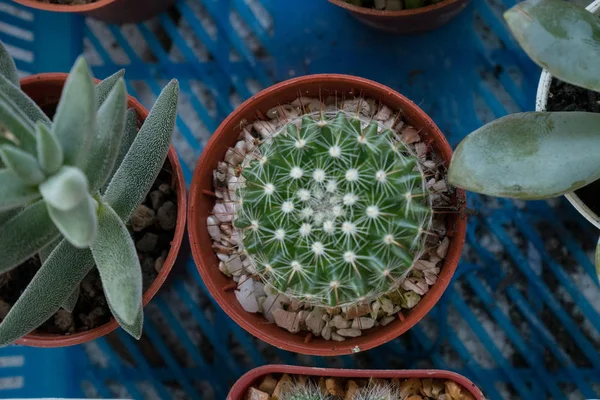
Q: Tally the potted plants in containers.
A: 6